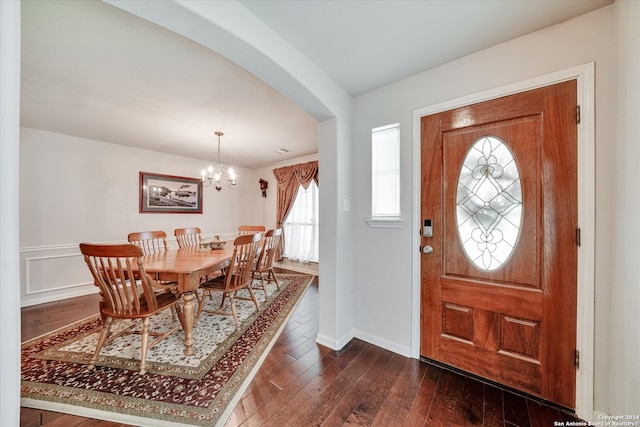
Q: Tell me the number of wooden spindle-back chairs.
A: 6